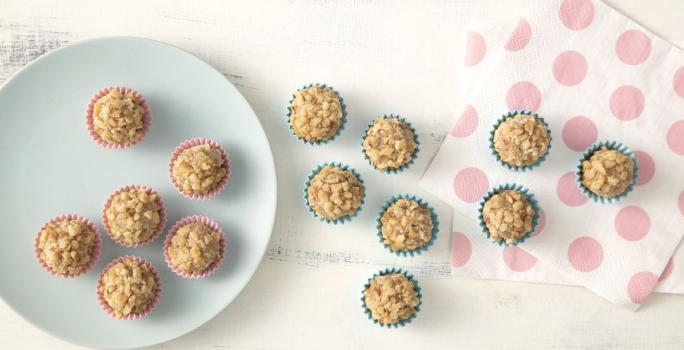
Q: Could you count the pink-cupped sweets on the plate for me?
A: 6